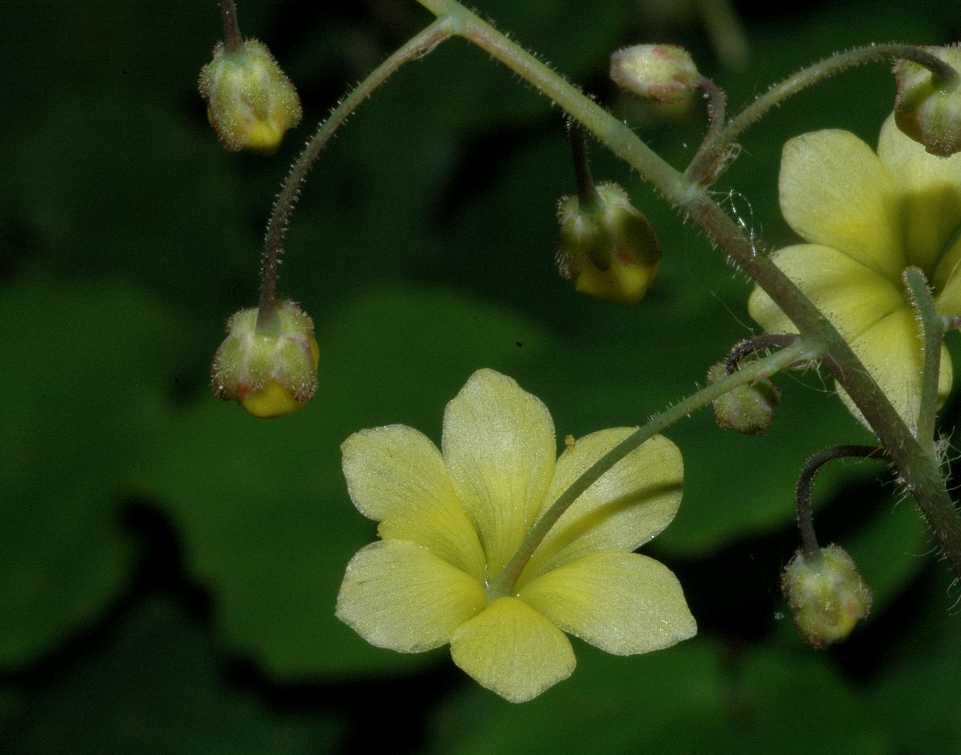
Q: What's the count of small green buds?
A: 7